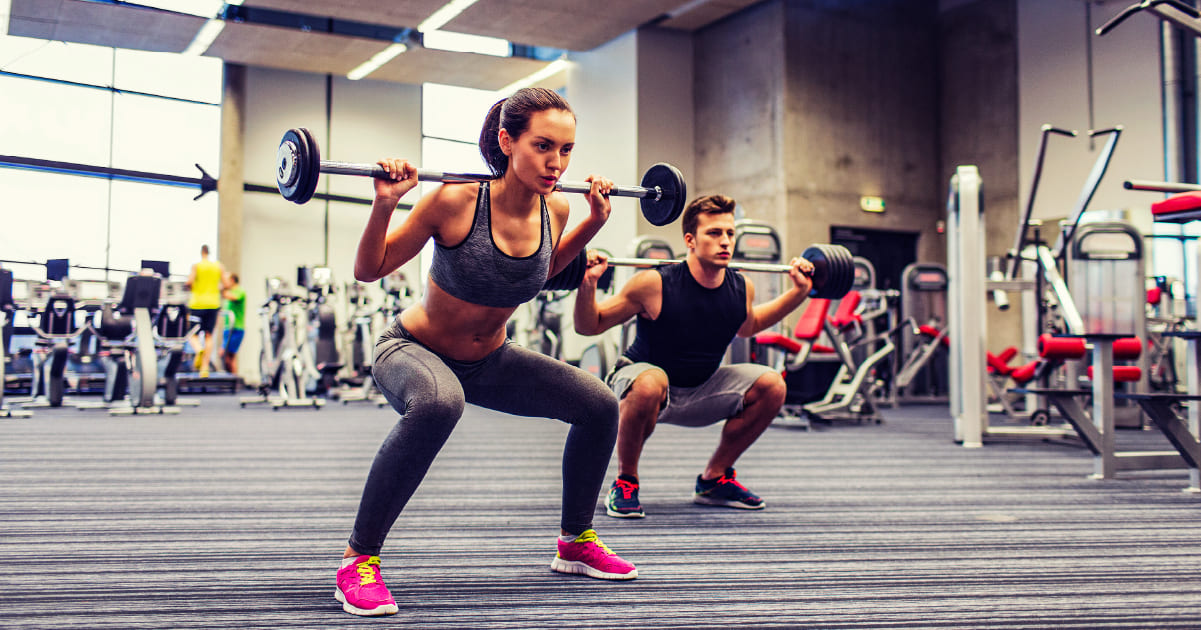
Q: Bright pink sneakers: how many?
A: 2